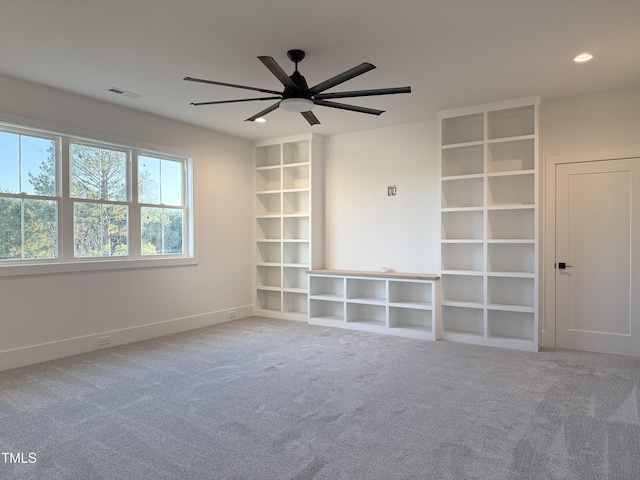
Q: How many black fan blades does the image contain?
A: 8